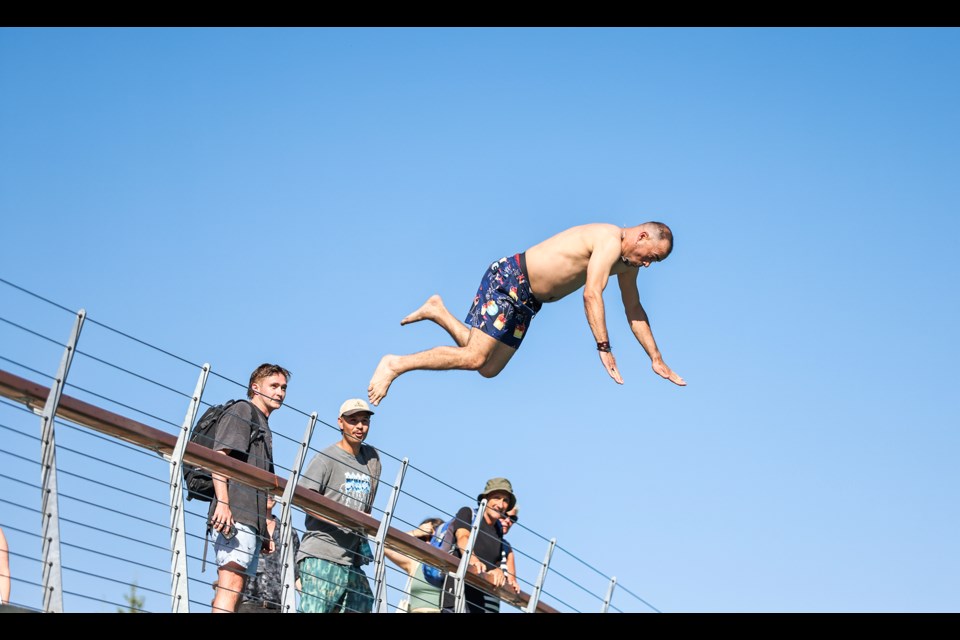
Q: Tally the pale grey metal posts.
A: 7